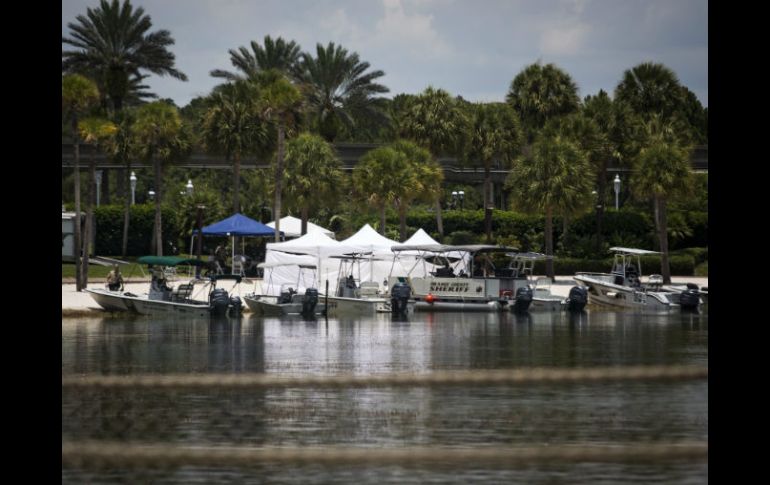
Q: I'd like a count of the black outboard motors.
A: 7